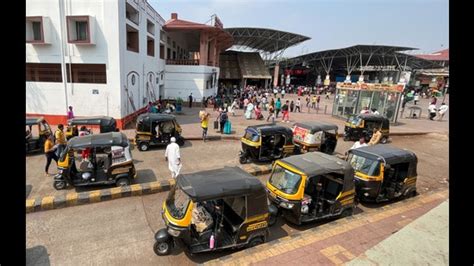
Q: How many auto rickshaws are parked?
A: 10